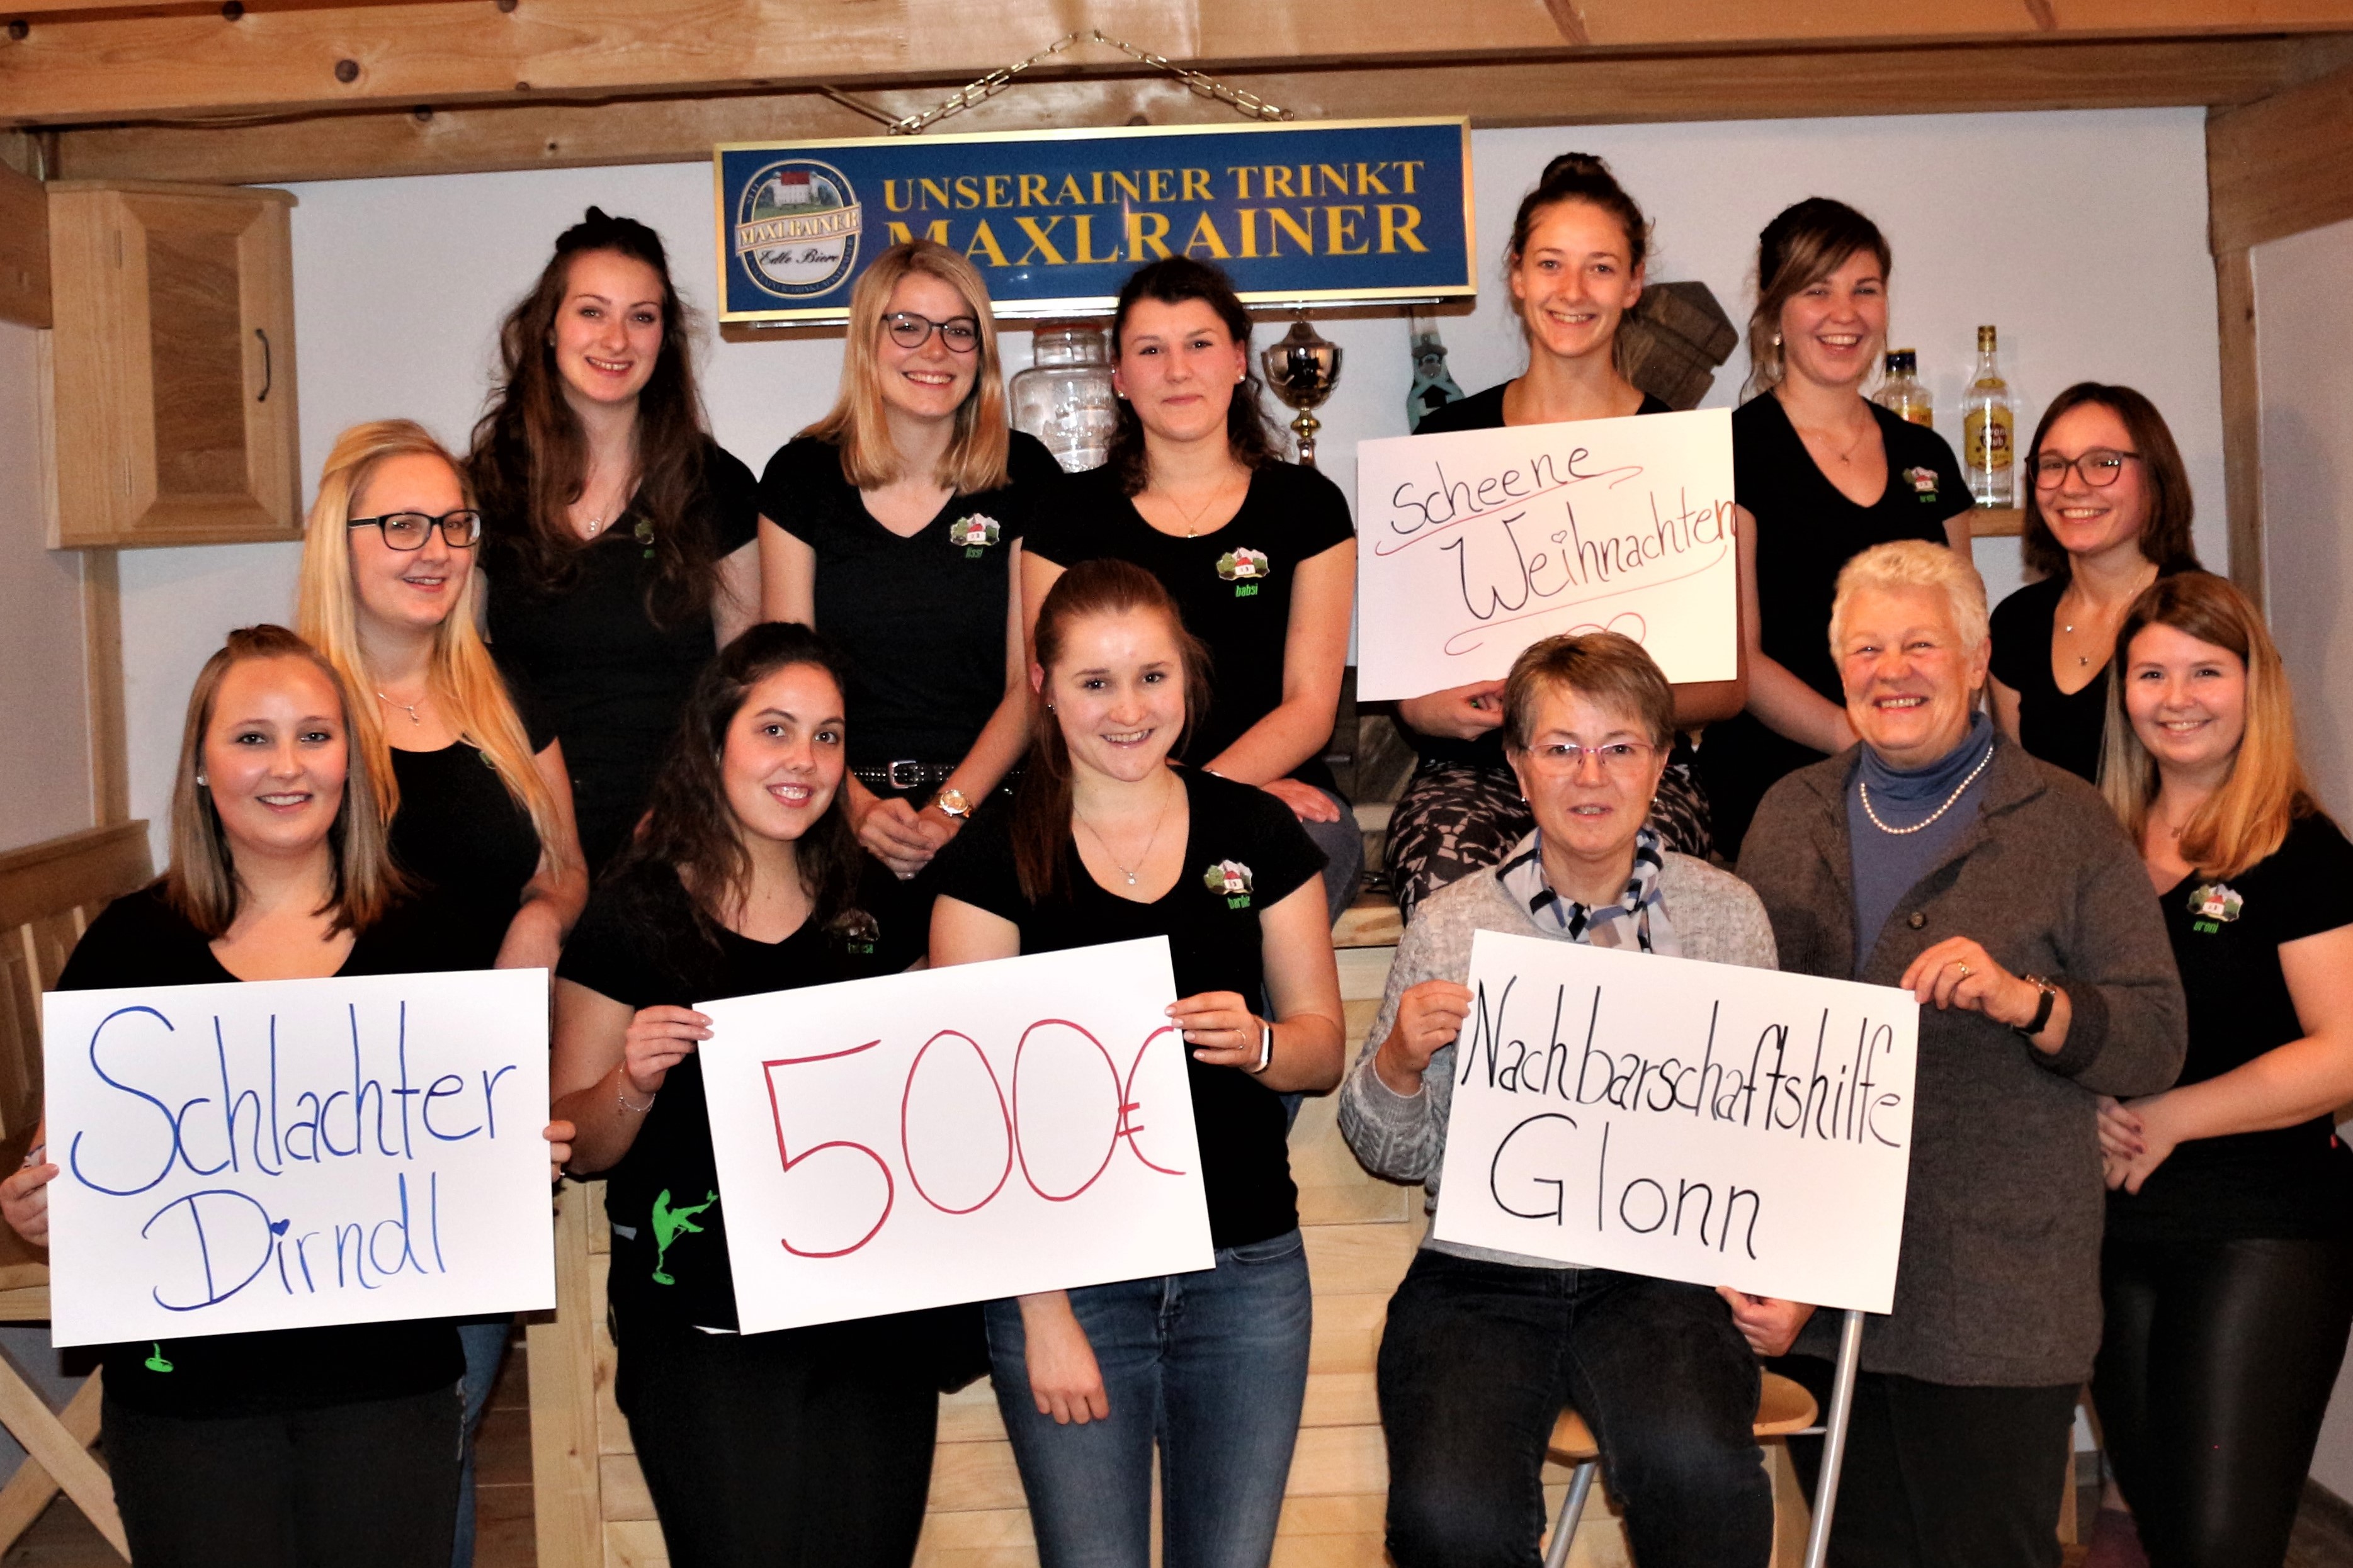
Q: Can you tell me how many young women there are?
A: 11